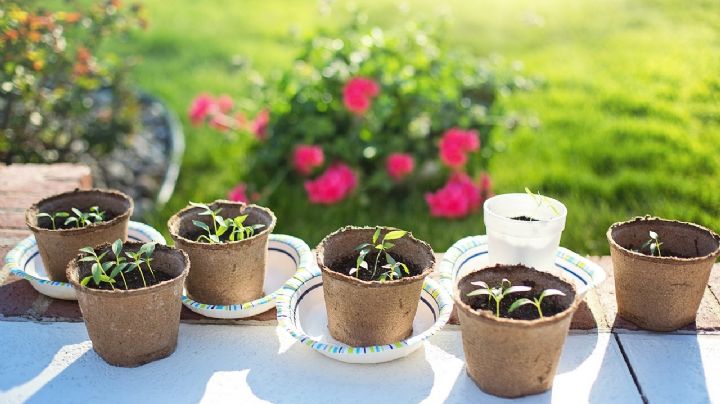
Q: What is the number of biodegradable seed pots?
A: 6